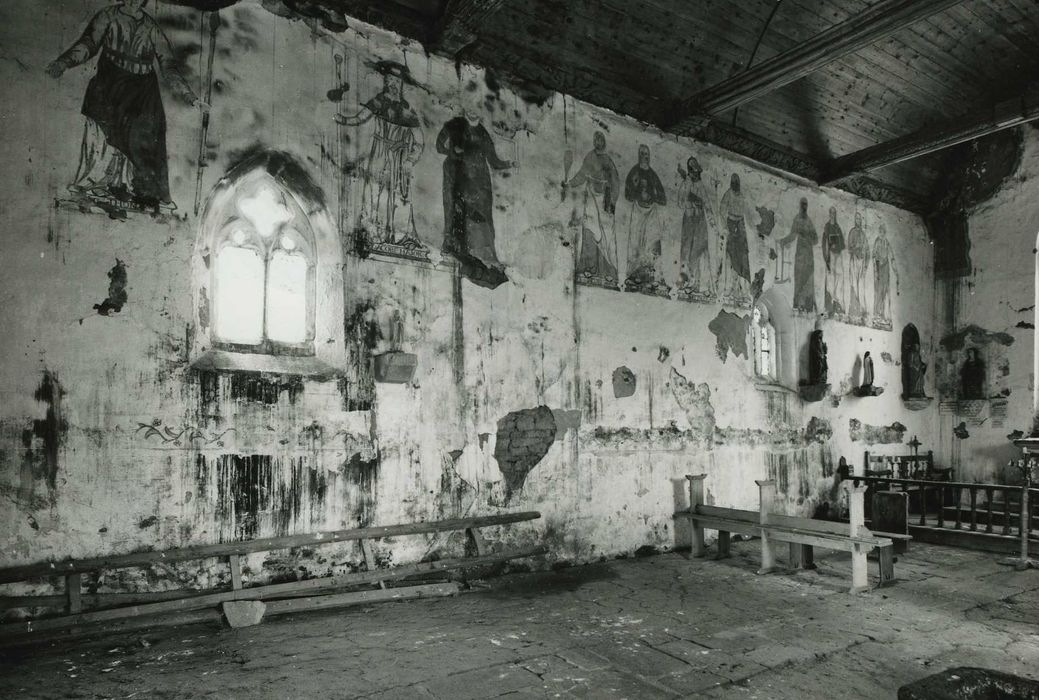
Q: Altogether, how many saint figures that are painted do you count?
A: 11